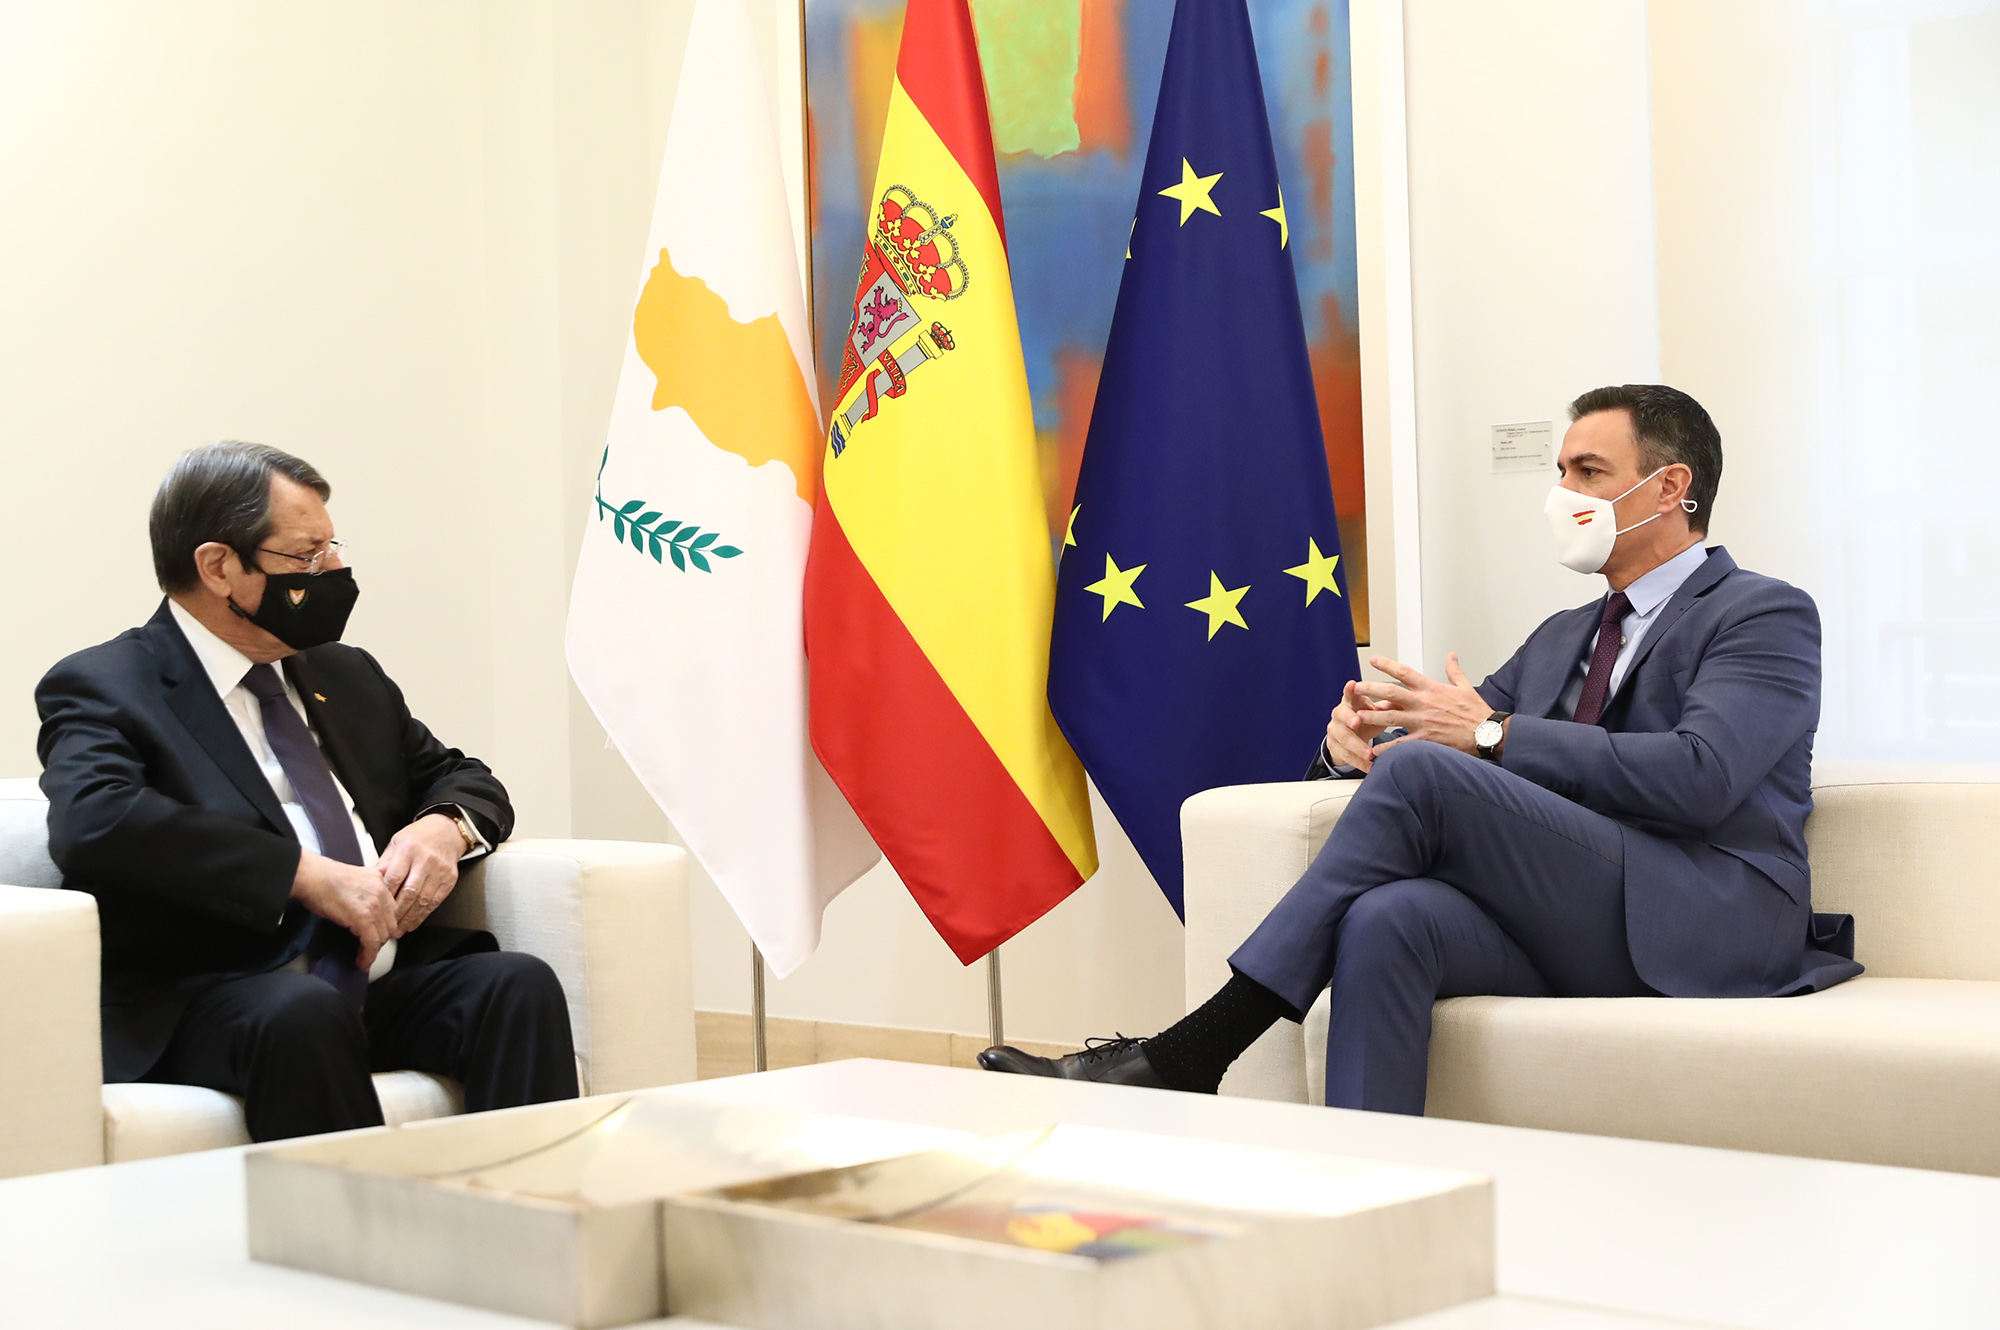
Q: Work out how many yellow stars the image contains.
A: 7